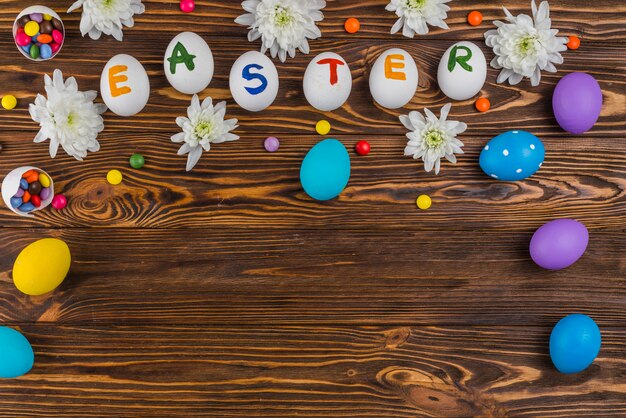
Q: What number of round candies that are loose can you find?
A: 13